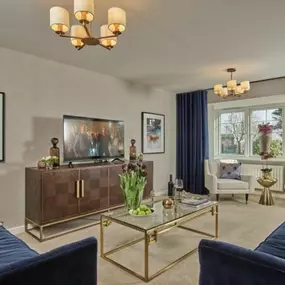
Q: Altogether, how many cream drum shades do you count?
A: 10